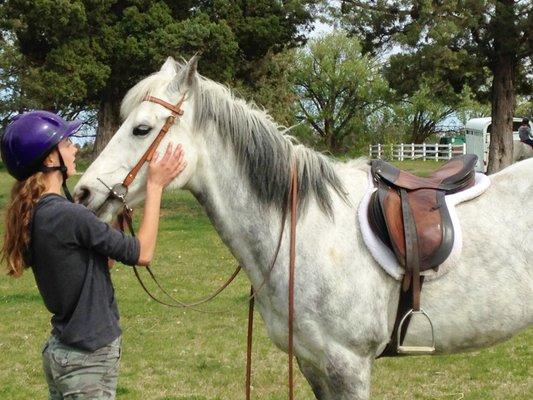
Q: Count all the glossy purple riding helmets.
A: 1